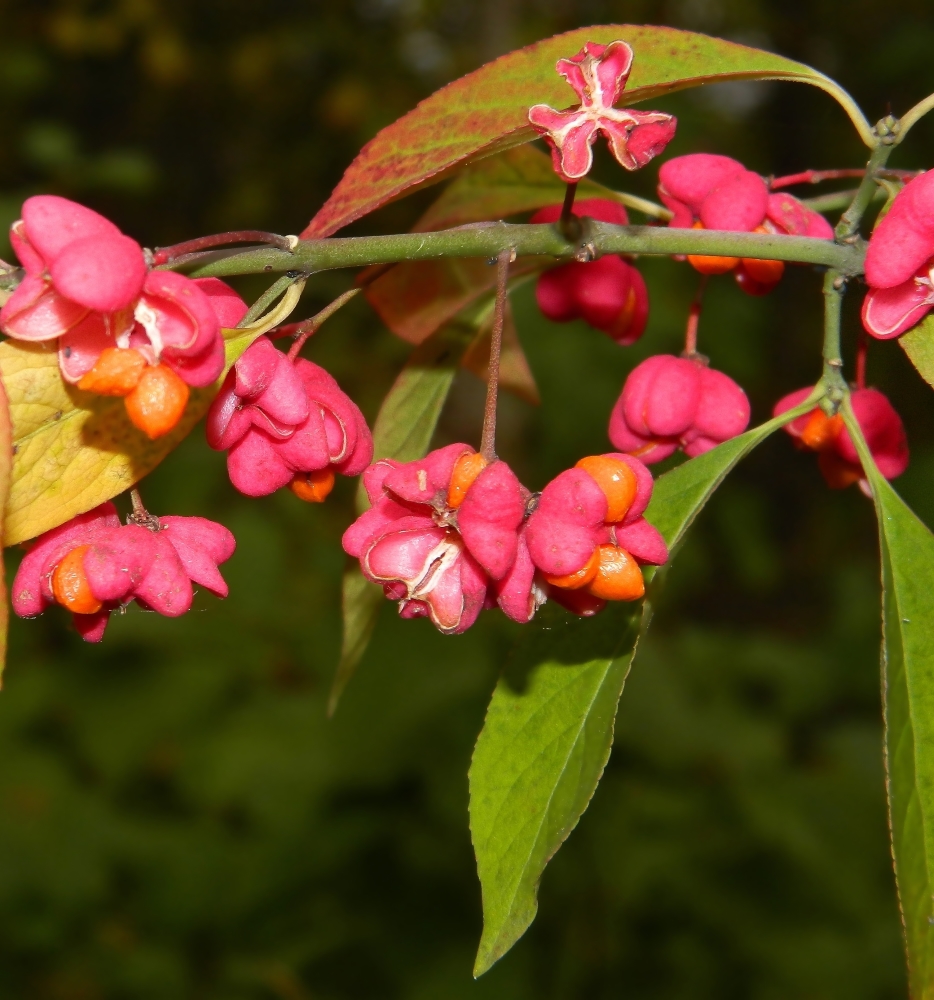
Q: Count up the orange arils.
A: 11